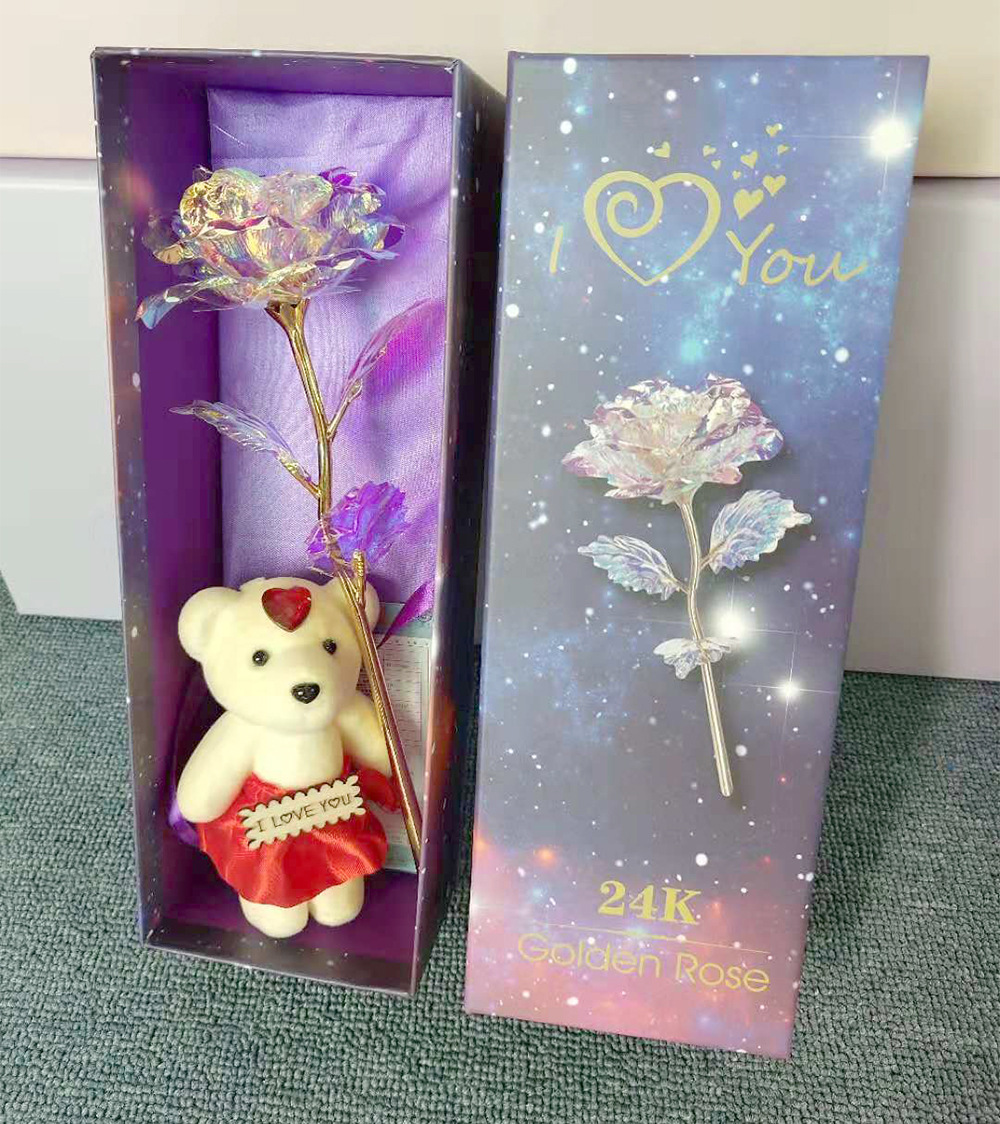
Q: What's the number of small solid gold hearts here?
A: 9